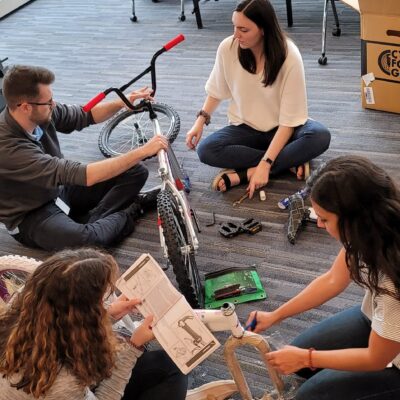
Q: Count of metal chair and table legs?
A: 6